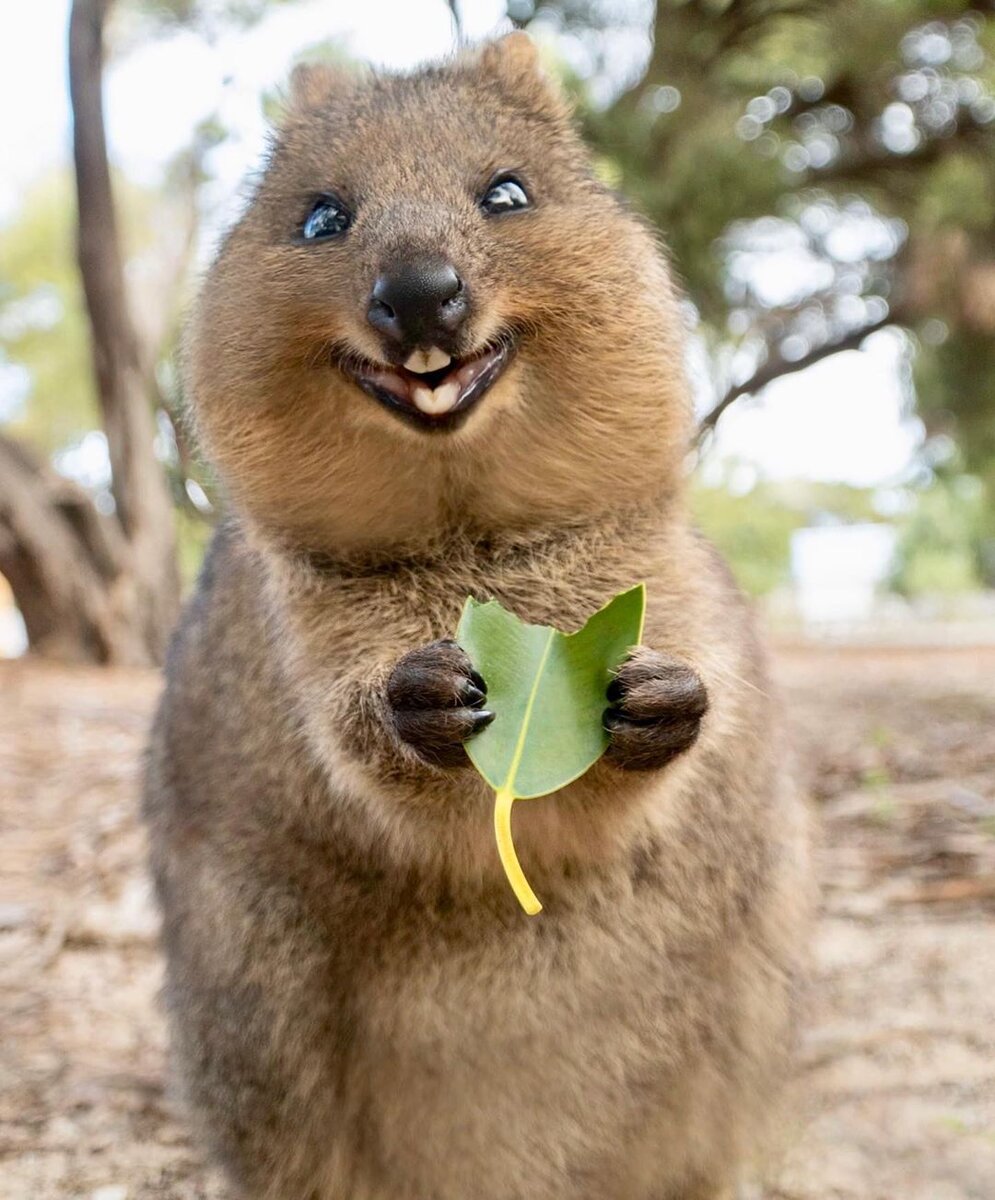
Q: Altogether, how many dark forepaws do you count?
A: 2